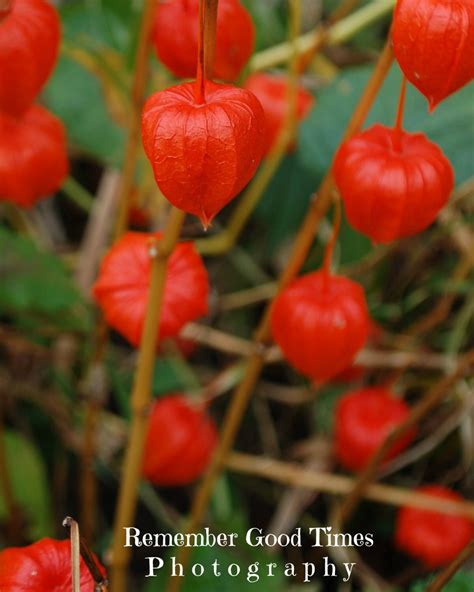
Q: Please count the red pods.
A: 13